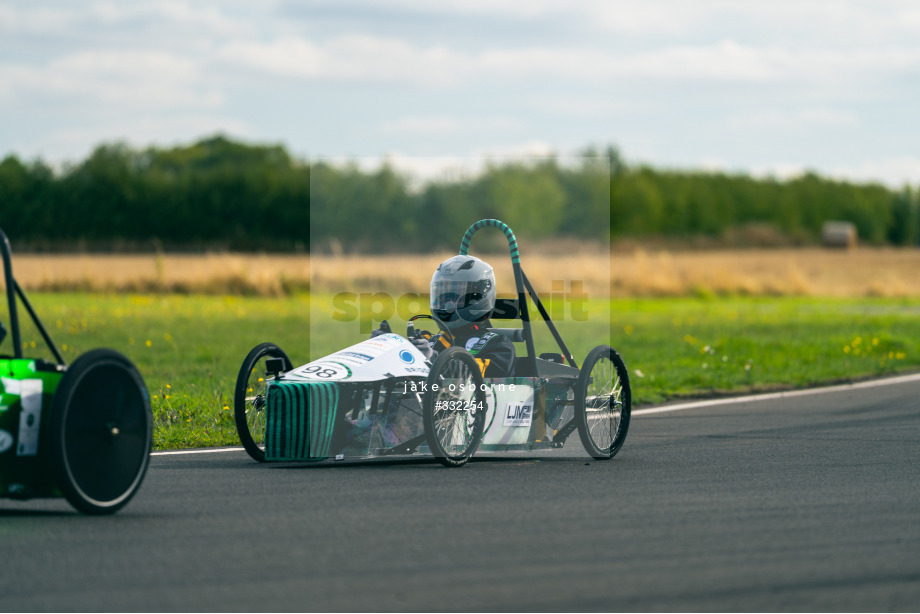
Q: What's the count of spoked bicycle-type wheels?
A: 3